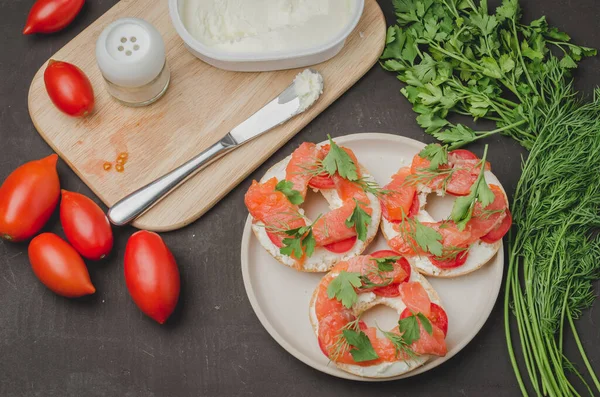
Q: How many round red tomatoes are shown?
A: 6